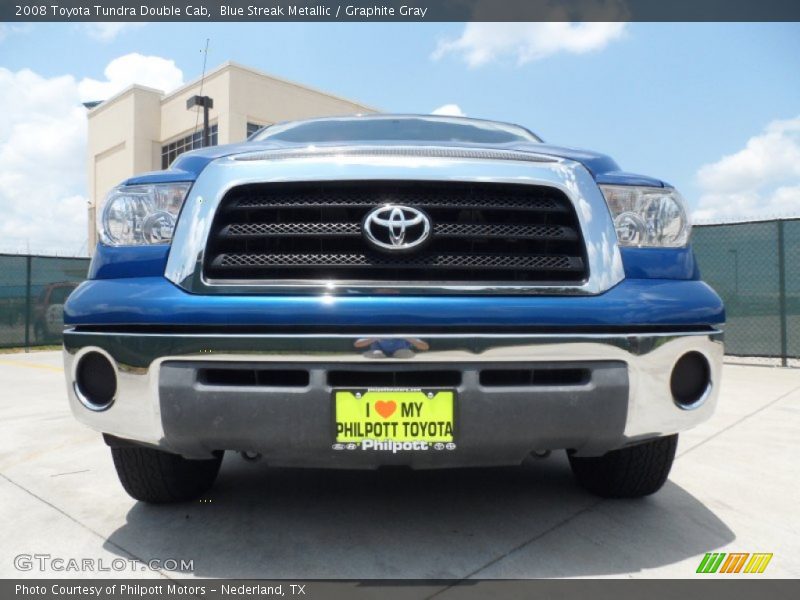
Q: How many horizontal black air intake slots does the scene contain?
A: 3